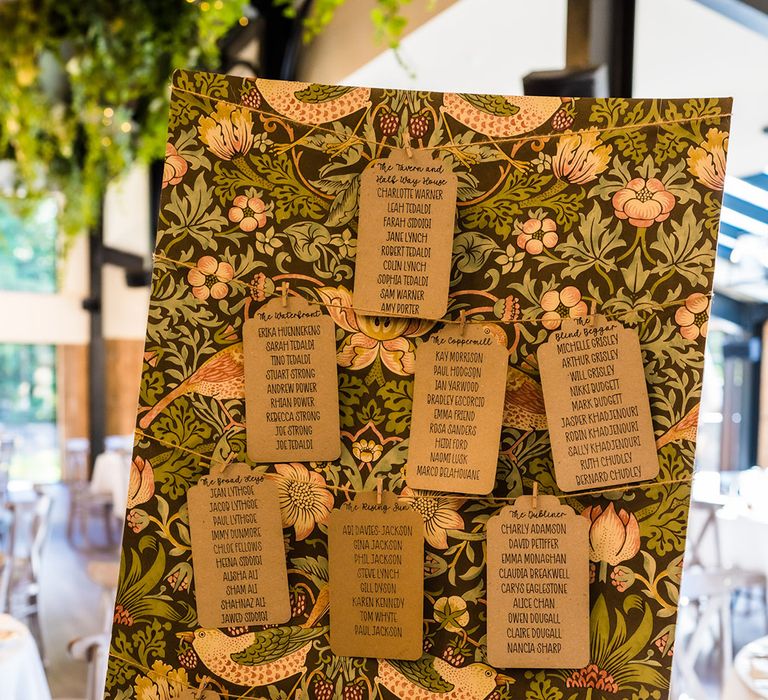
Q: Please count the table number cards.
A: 7